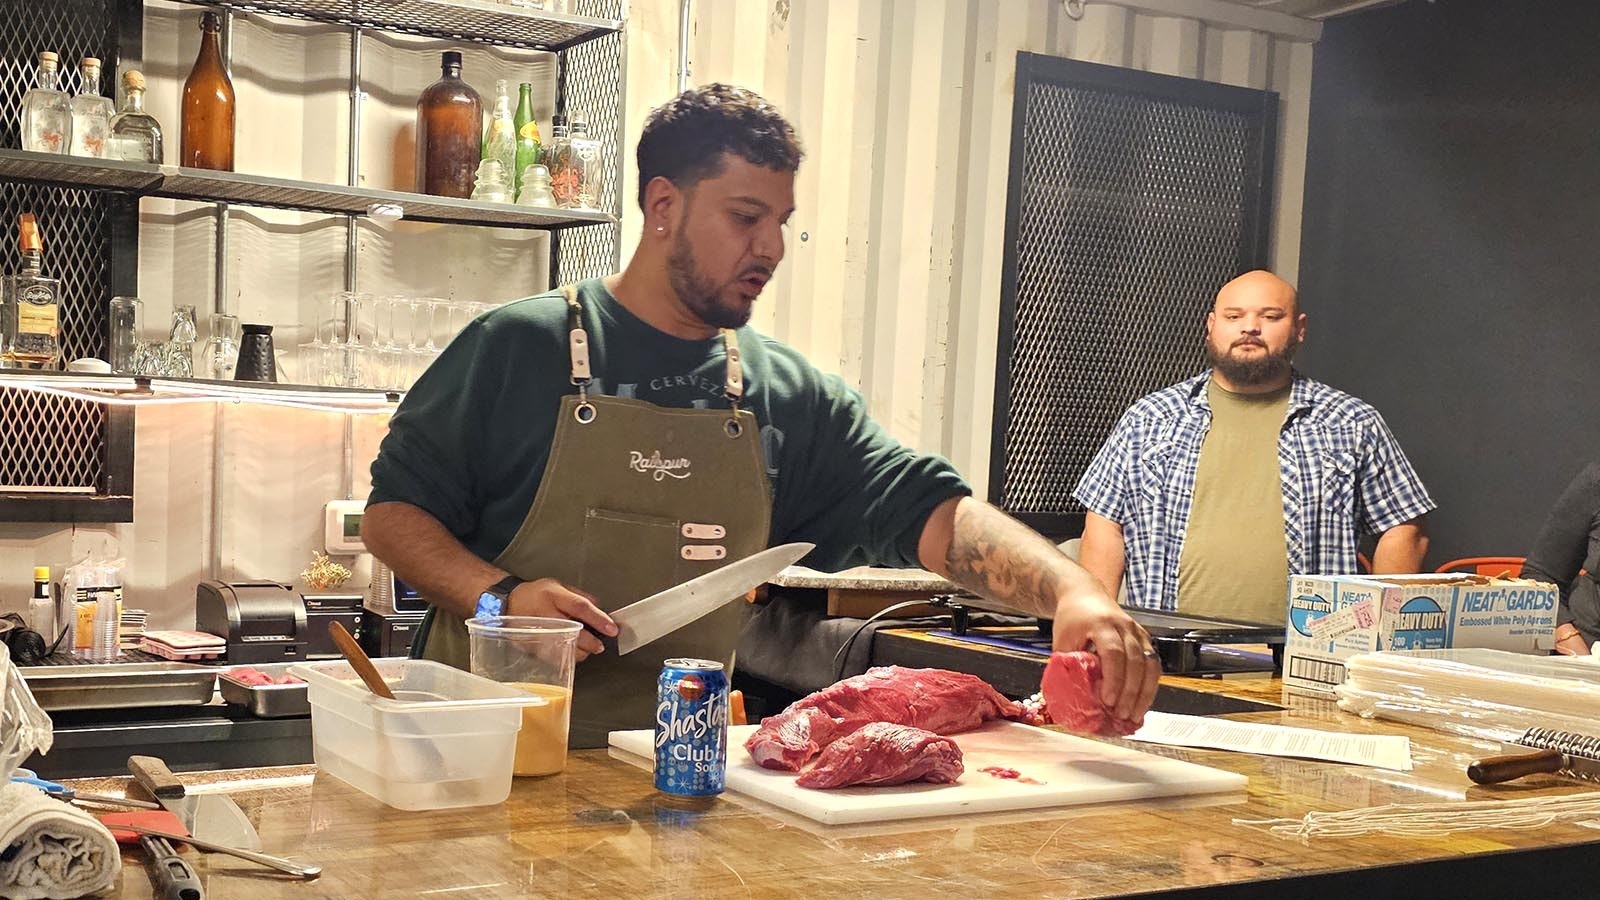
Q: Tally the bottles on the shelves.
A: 10